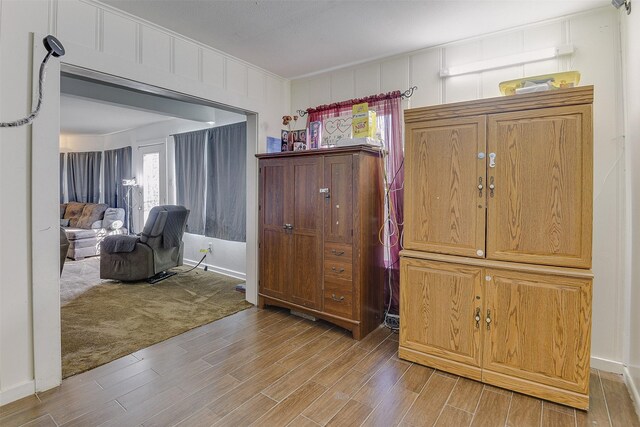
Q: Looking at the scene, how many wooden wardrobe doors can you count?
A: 7